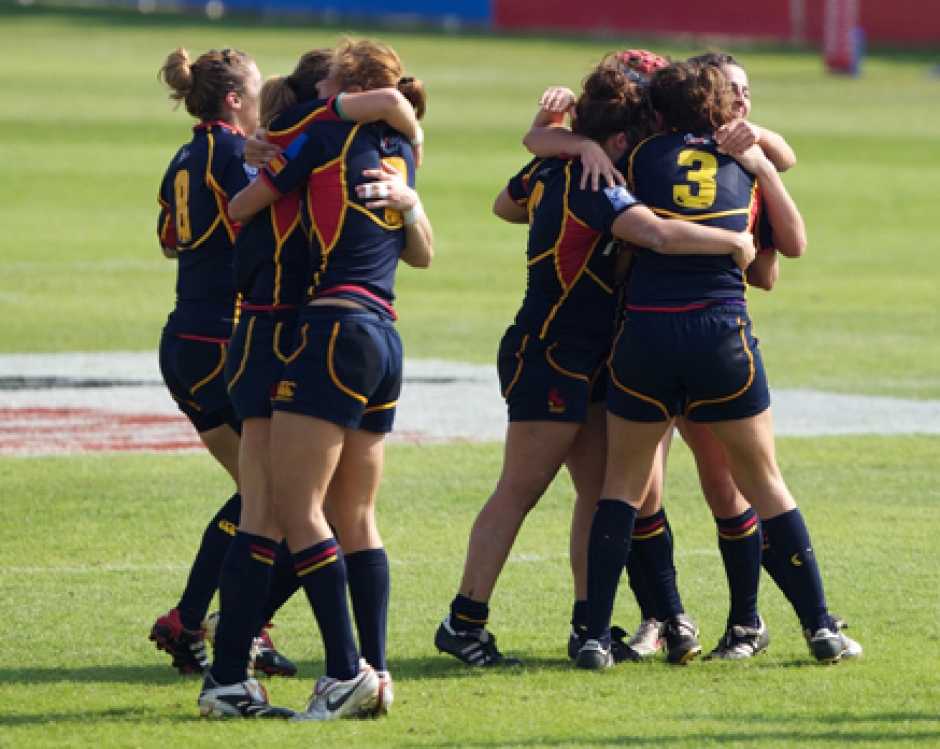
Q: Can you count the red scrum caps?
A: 1